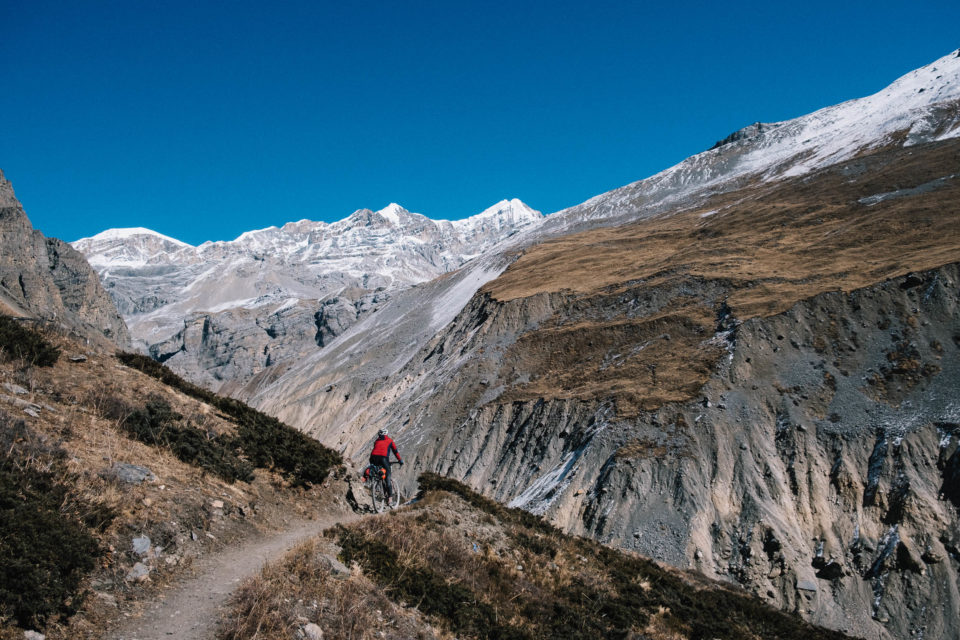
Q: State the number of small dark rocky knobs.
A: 1